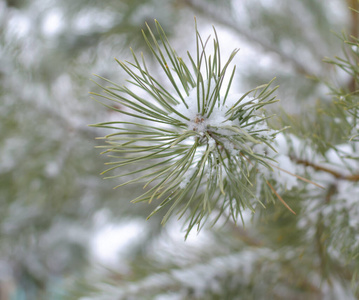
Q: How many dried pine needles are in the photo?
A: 2